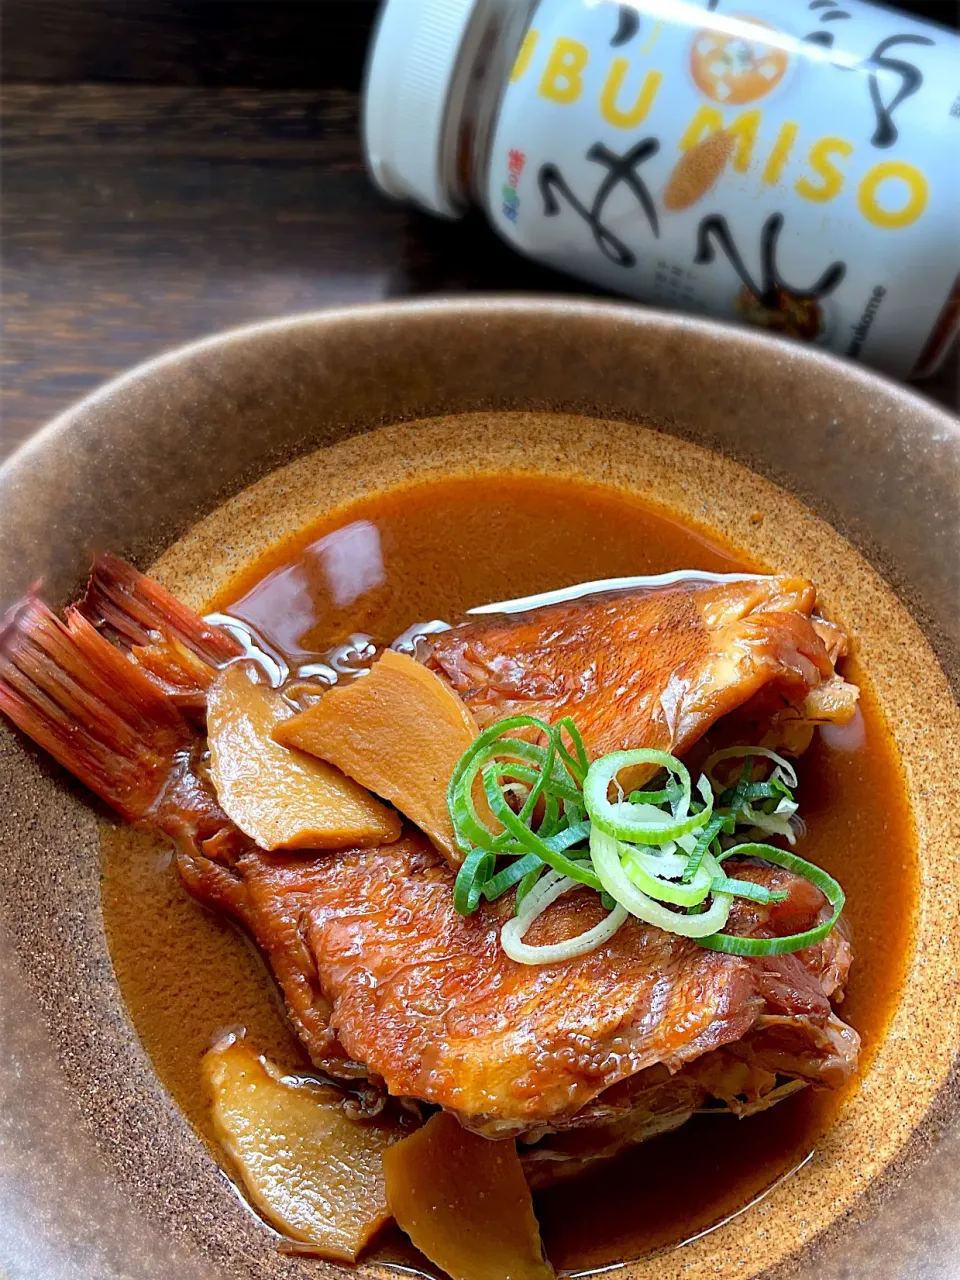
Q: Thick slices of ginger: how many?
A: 4